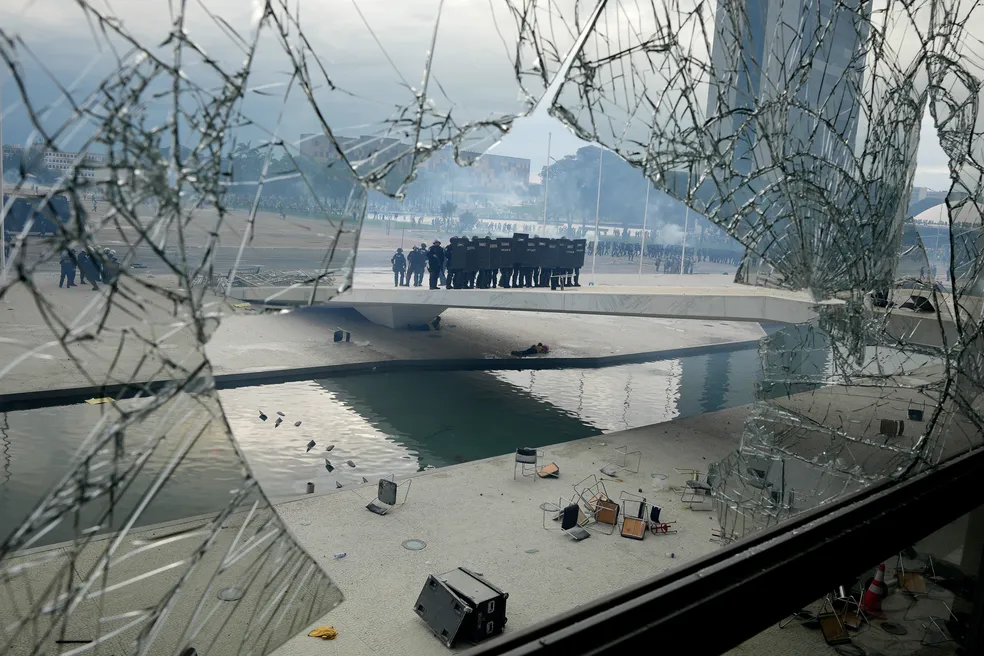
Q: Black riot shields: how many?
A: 12